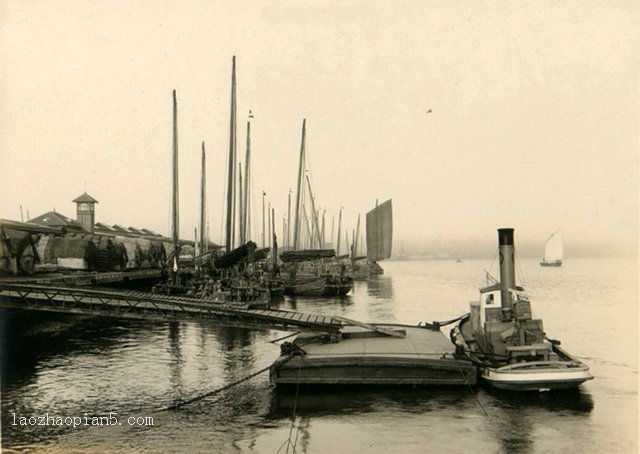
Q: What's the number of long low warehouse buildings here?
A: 1